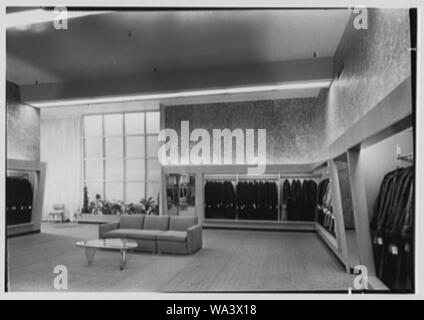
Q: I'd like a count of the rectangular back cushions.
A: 3